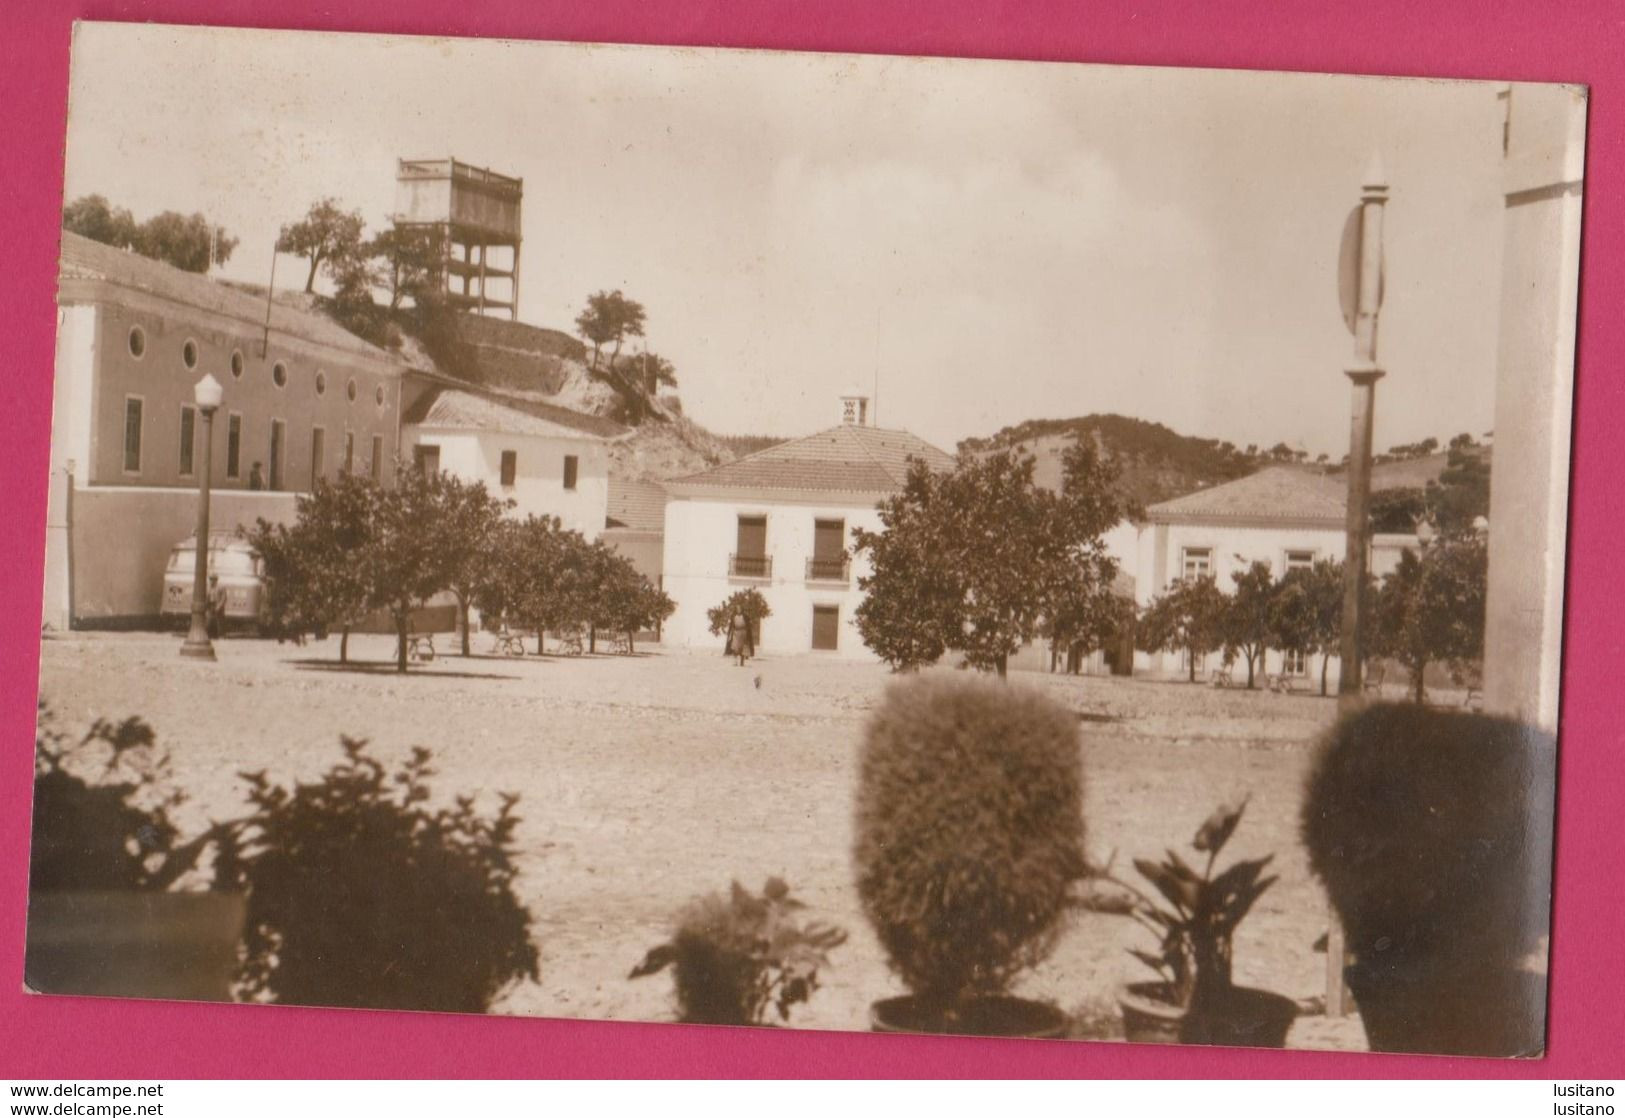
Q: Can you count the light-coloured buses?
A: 1